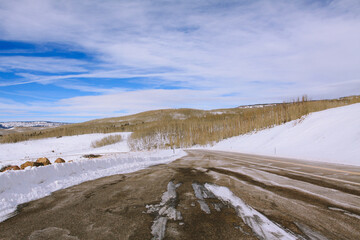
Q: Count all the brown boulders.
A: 4